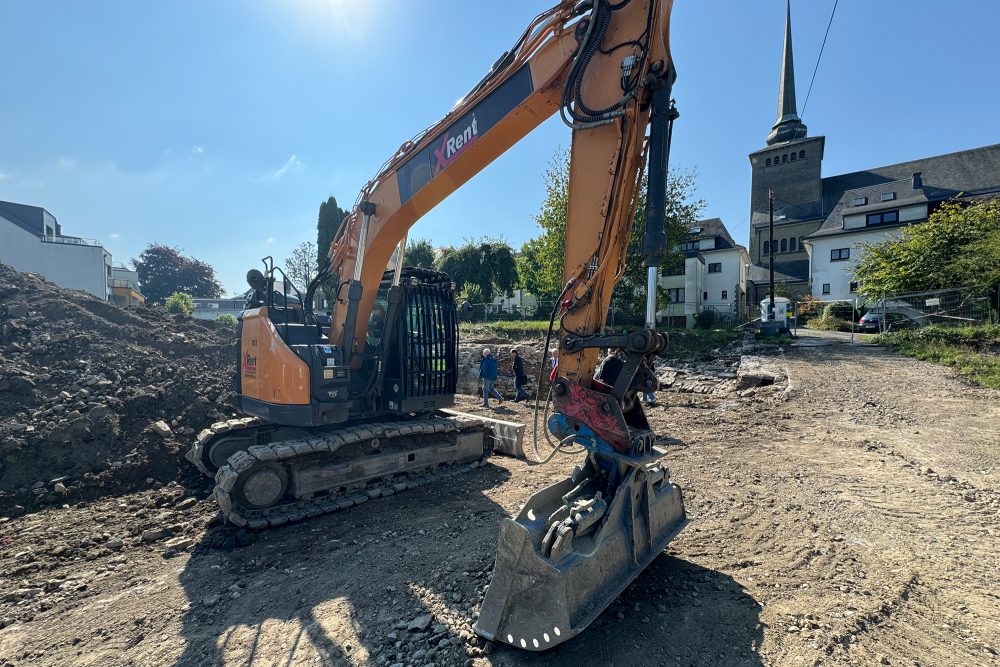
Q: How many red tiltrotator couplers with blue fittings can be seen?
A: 1